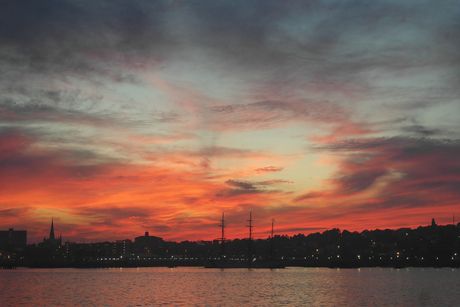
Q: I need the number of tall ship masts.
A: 3